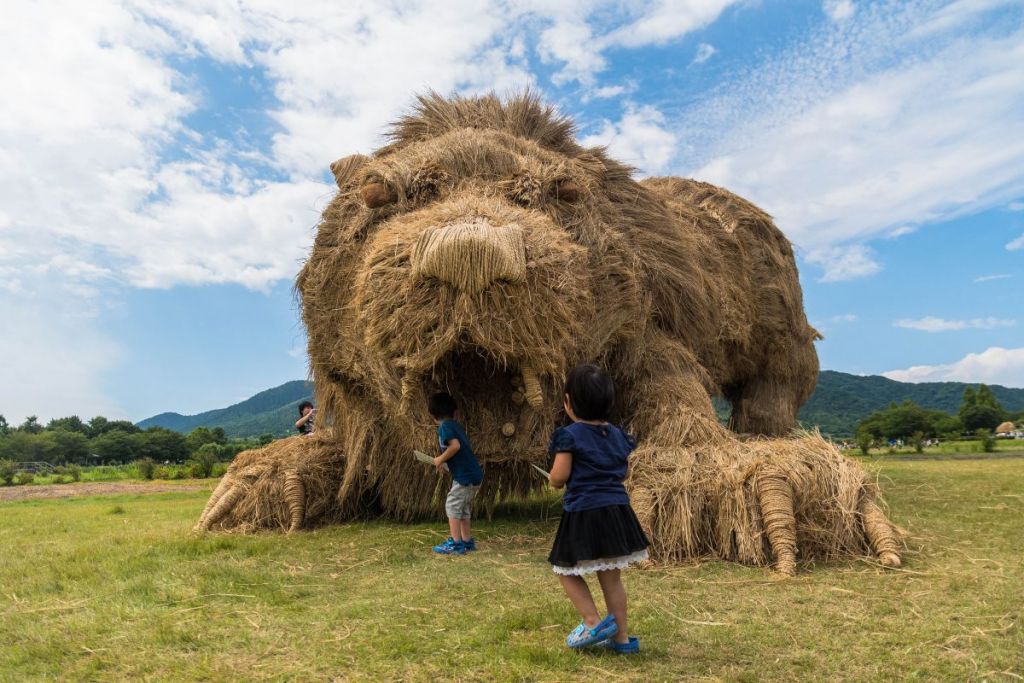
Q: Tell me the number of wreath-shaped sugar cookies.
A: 0